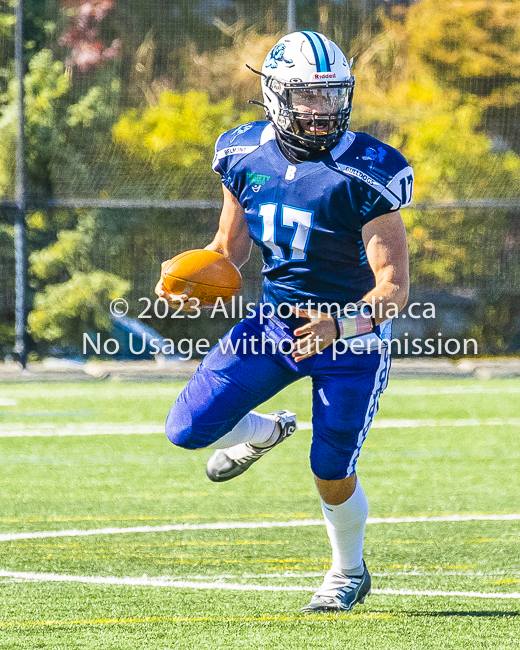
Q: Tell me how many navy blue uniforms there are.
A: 1